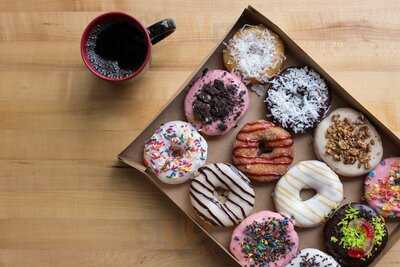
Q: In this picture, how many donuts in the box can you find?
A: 12